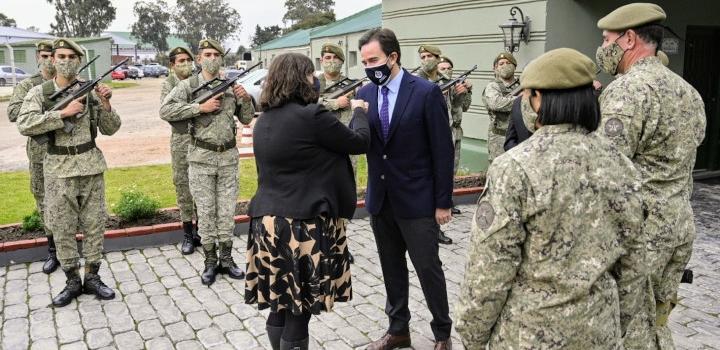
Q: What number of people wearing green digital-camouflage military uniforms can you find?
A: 10